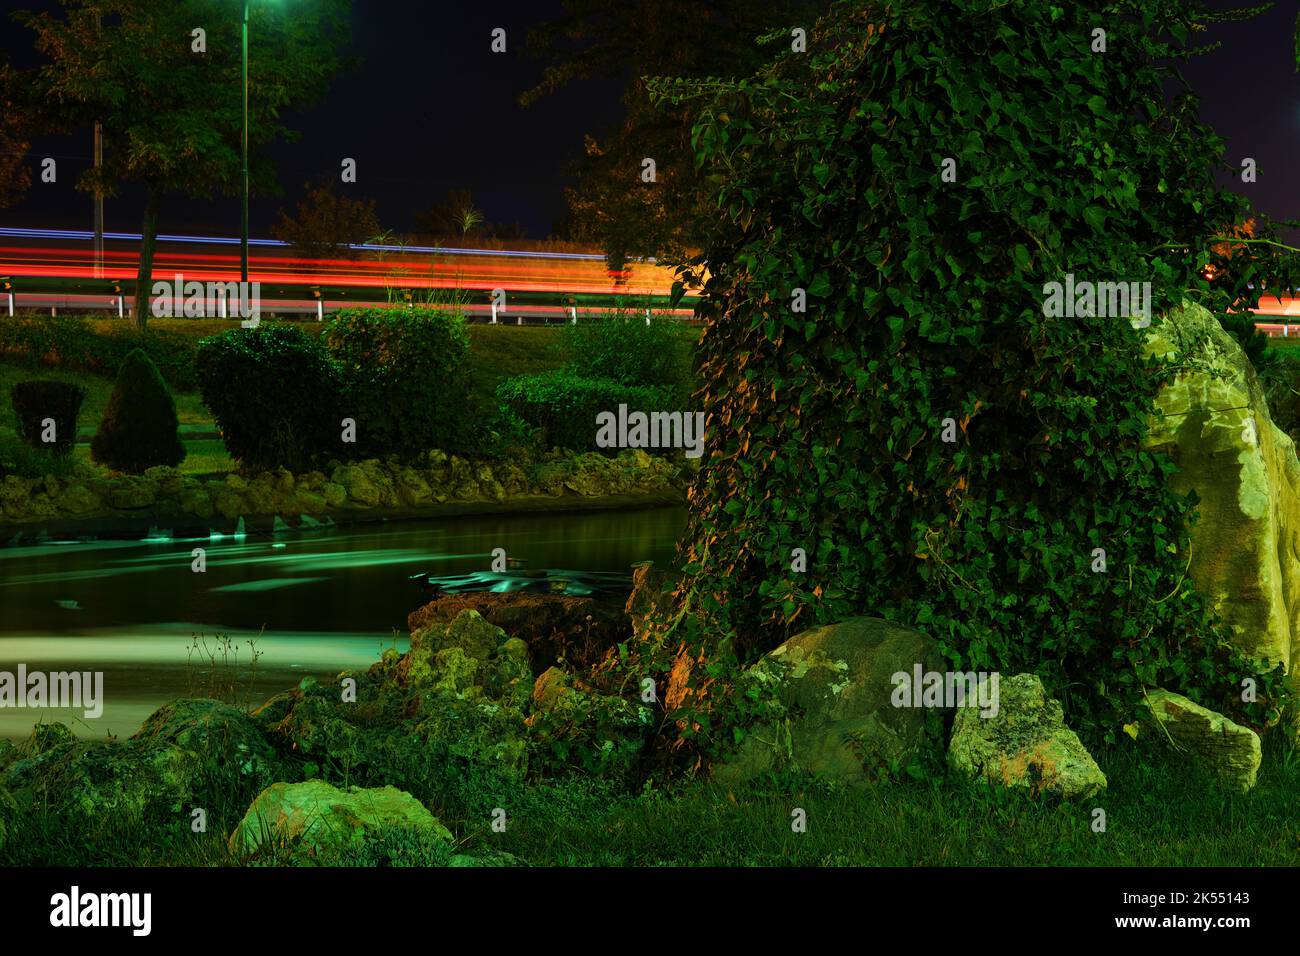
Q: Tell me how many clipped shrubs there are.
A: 5